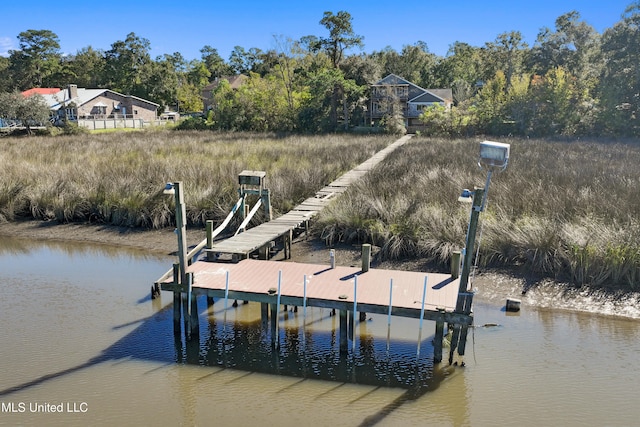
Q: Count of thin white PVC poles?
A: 7